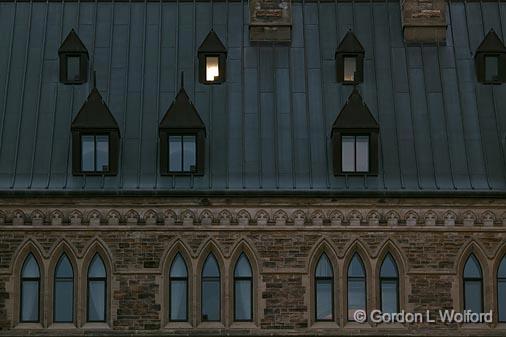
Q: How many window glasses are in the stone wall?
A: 11